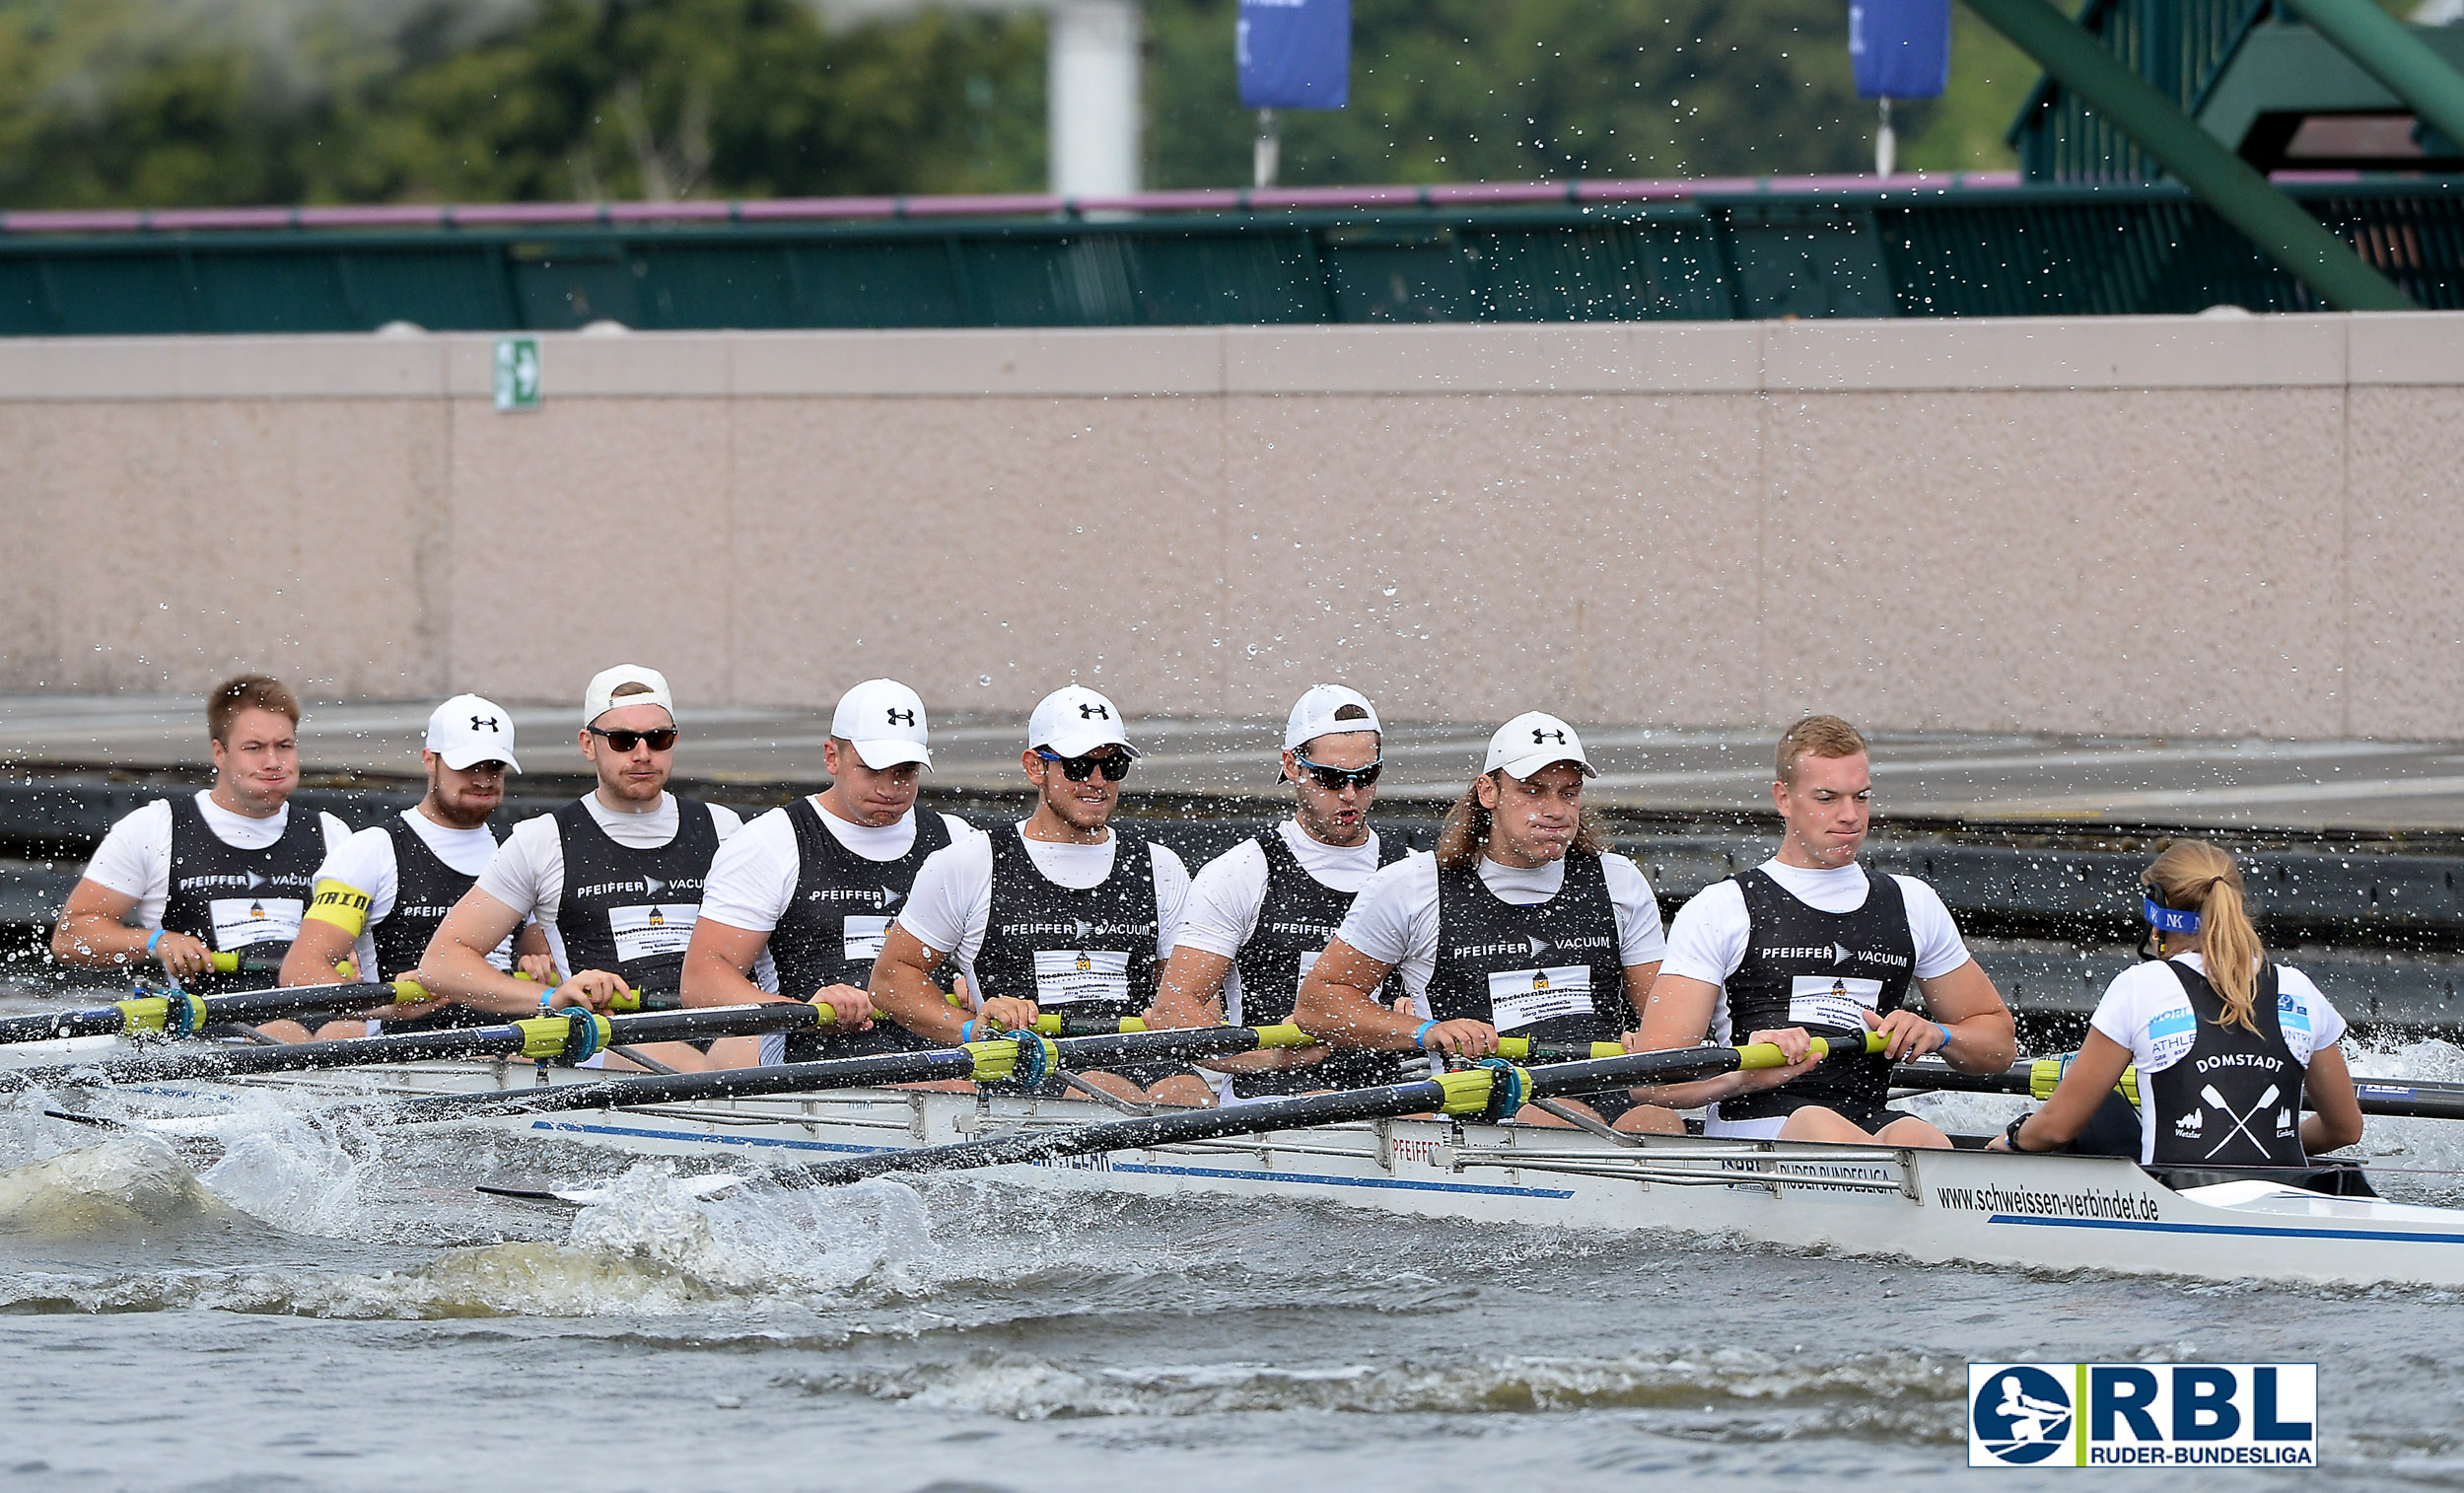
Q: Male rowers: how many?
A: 8